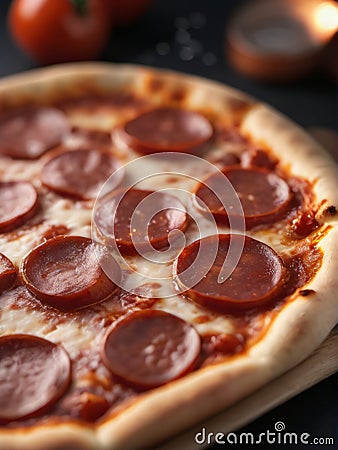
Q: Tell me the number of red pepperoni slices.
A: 11